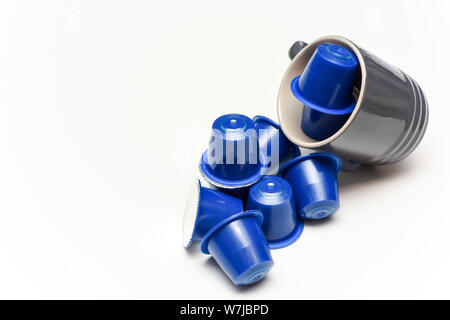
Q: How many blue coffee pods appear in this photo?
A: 8